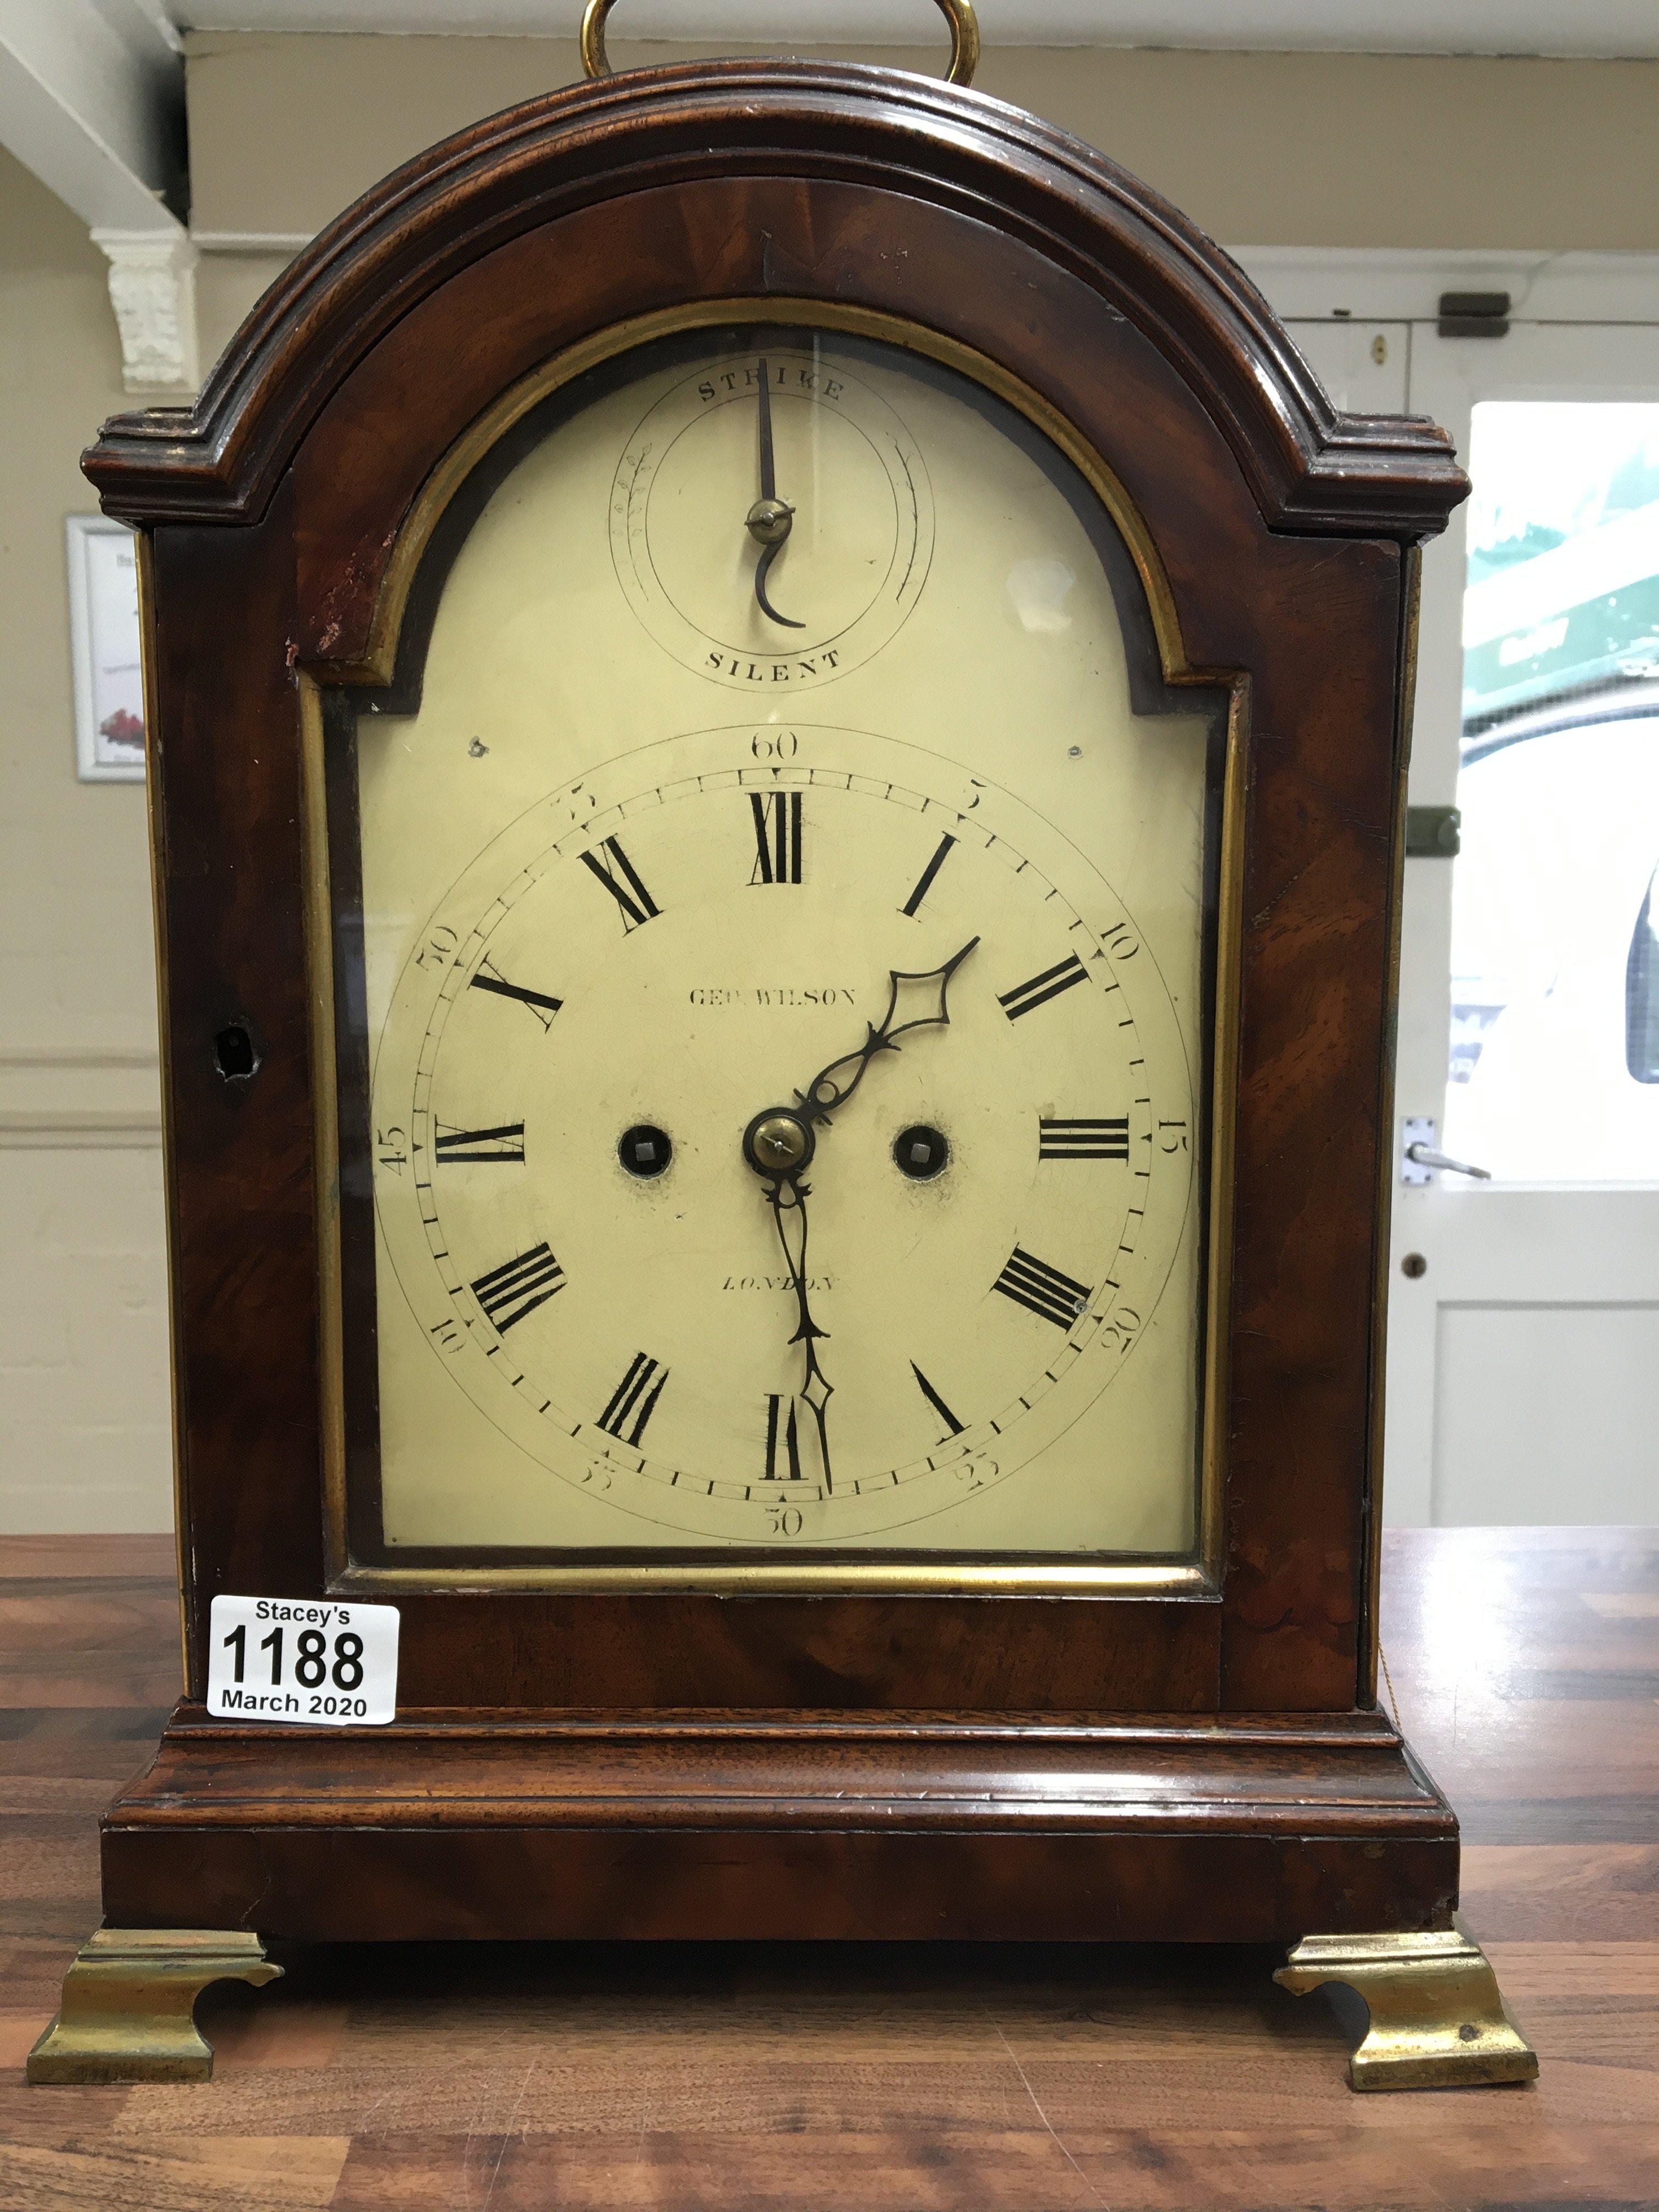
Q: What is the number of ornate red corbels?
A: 0